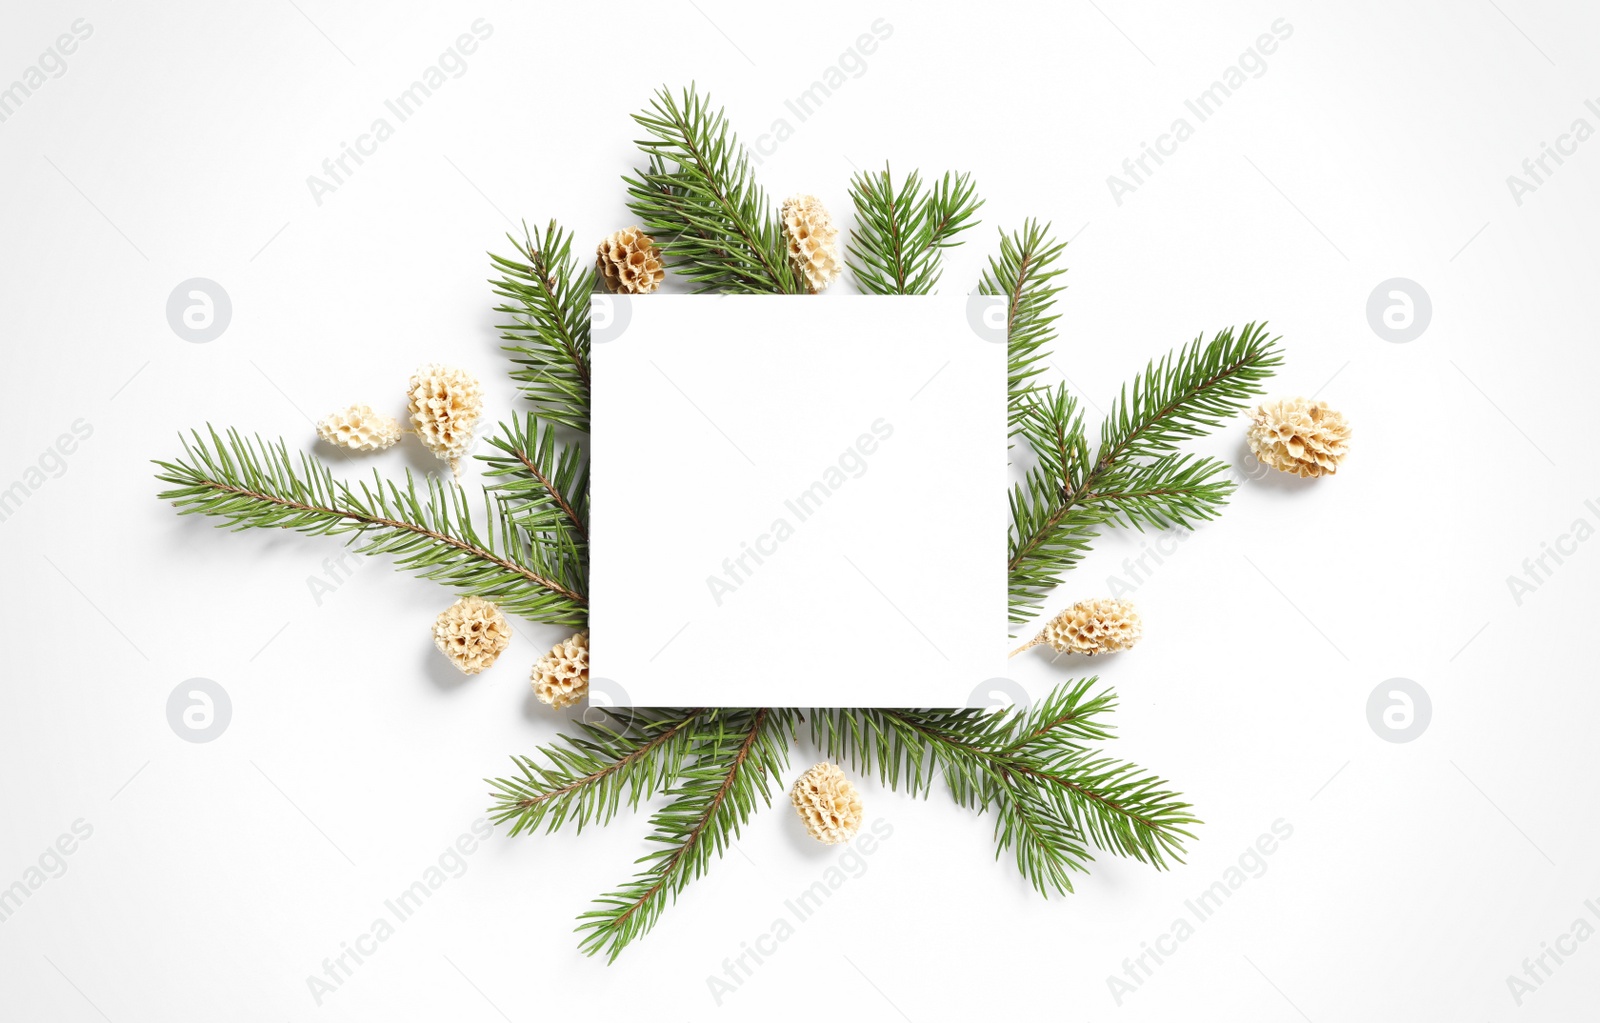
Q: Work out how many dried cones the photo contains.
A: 9